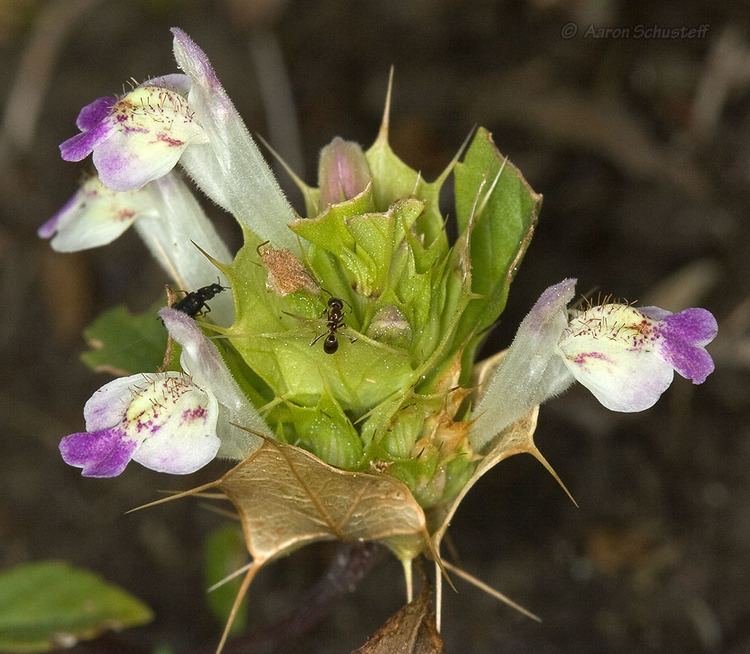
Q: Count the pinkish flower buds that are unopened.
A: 2